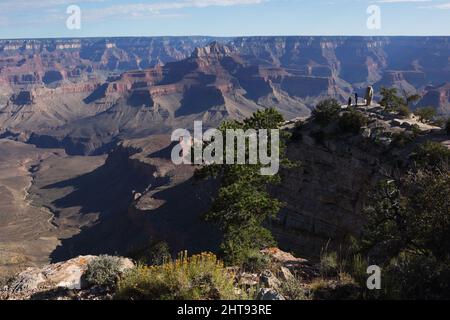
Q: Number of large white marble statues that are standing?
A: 0